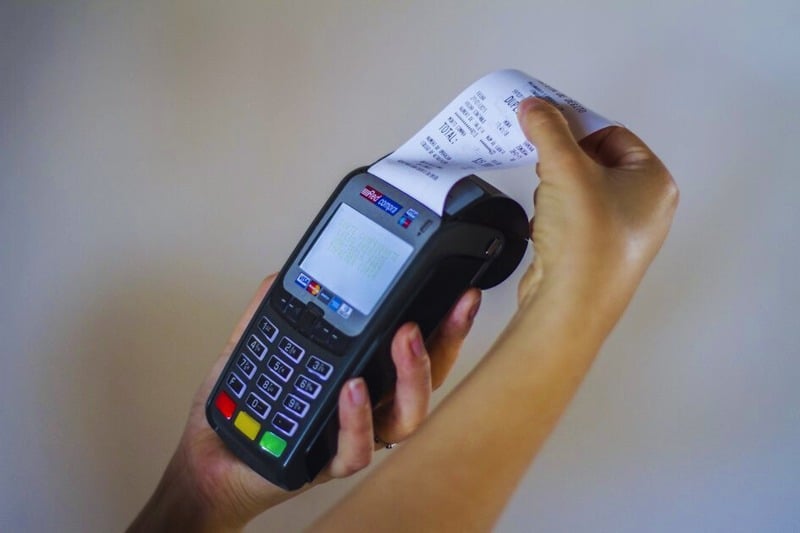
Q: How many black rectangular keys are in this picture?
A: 12